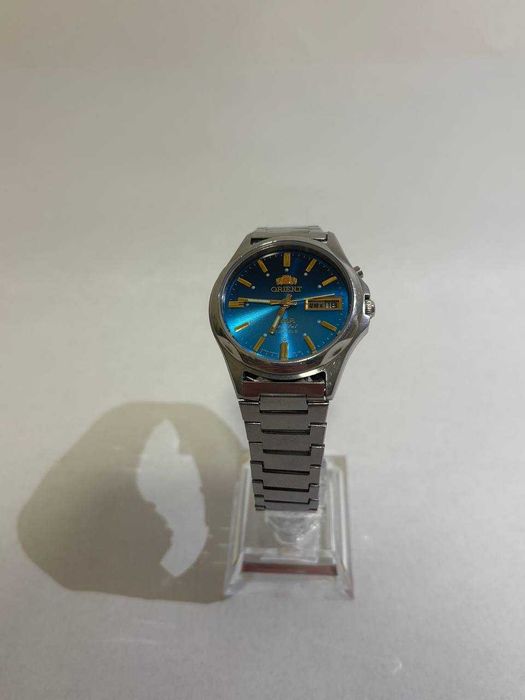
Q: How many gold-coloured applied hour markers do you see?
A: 11